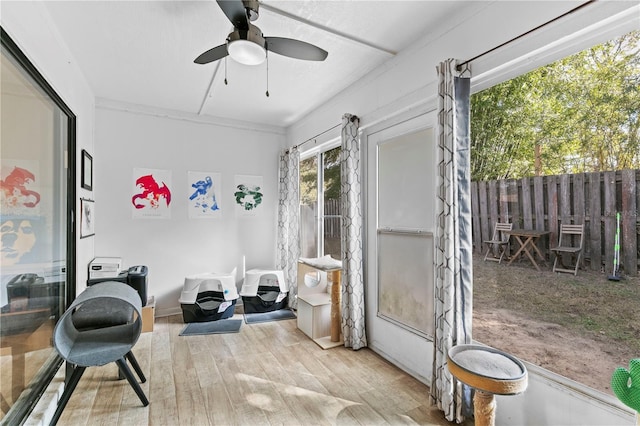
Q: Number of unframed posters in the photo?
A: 3